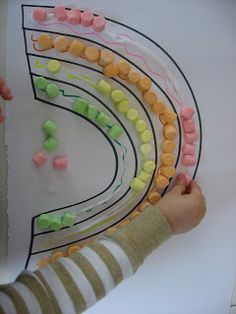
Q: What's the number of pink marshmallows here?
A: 13